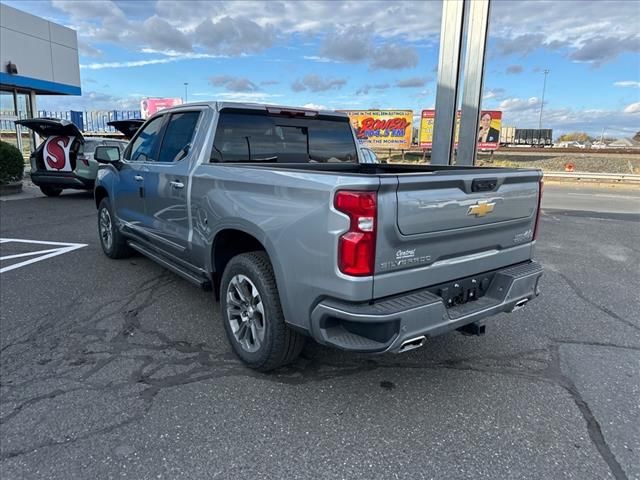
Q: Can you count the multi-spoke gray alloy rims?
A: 2